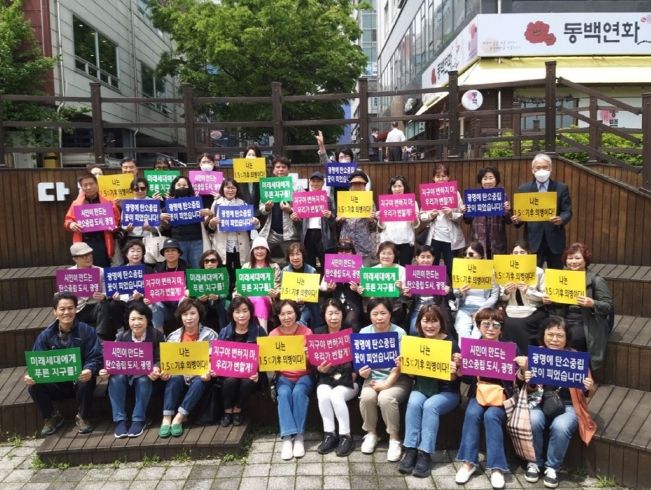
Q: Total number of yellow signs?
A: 11